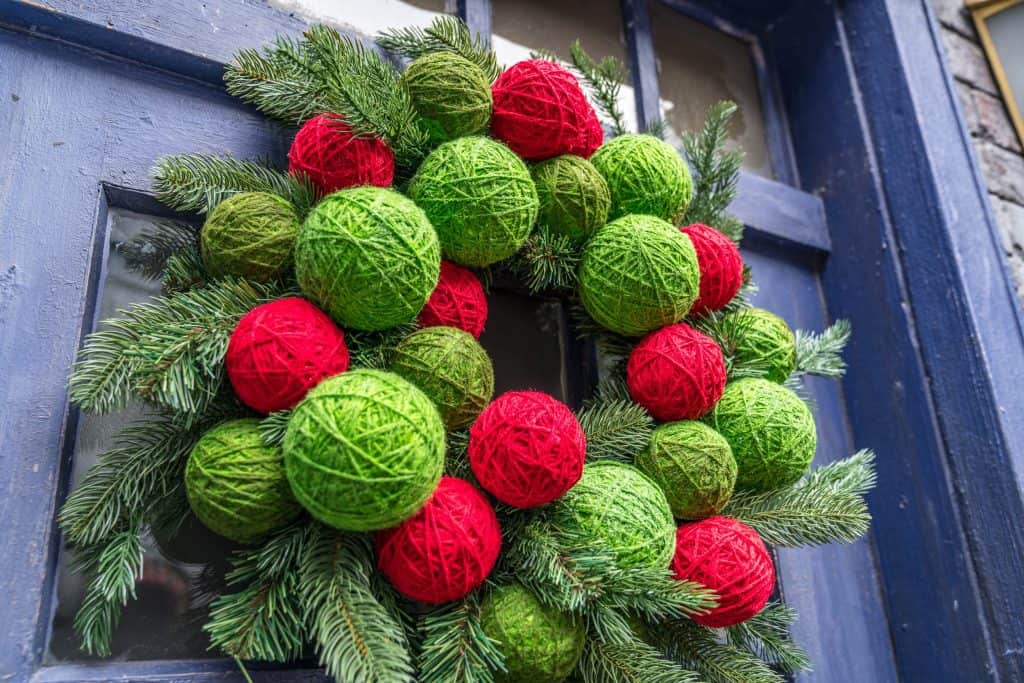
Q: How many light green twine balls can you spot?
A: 8